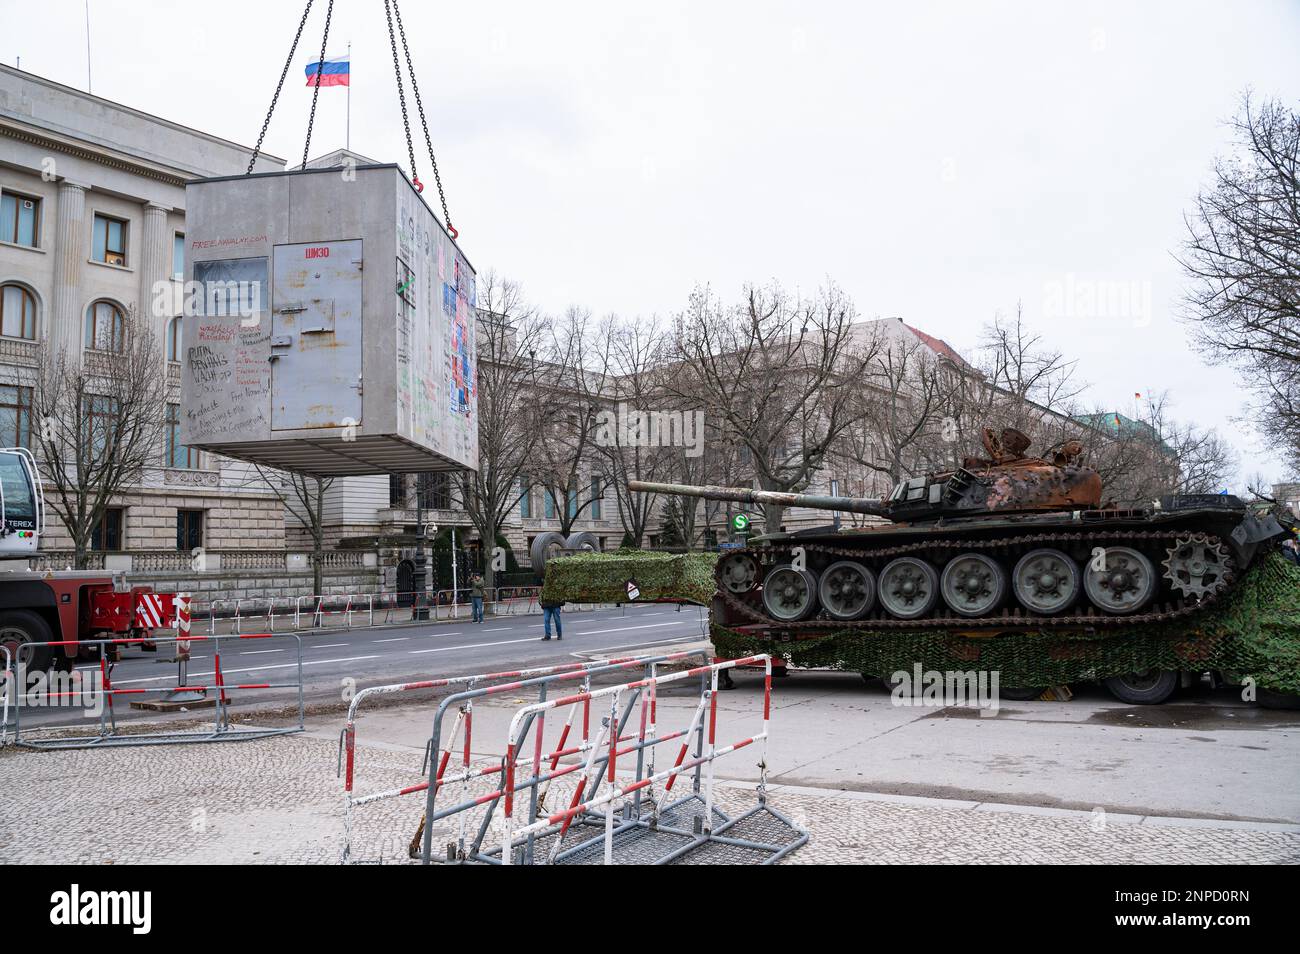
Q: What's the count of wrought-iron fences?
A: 1